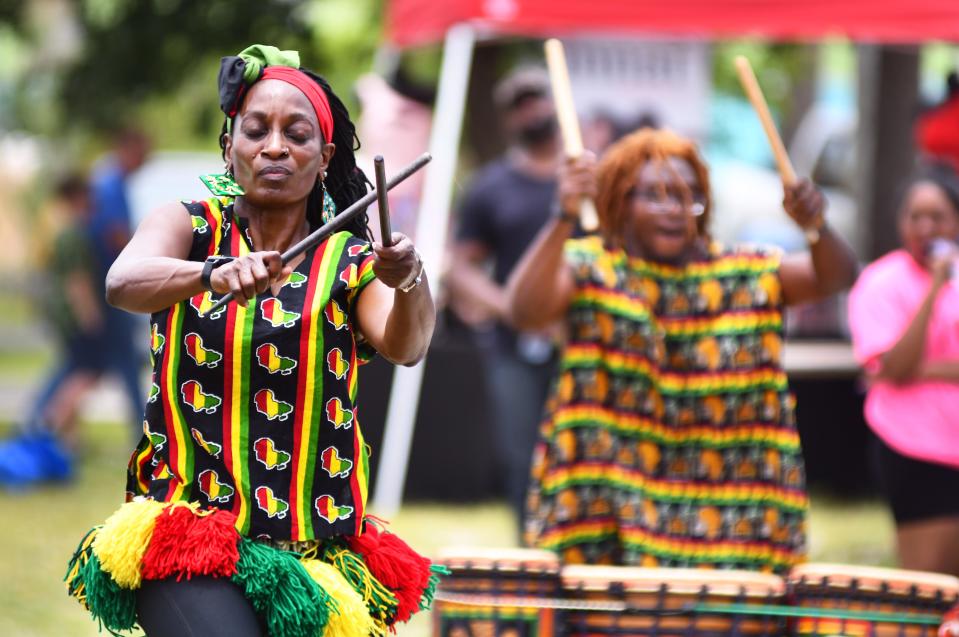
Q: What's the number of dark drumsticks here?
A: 2